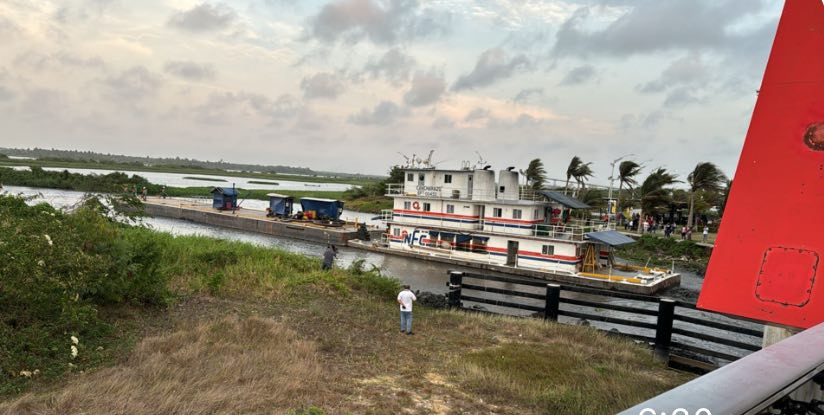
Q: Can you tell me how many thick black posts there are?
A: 3